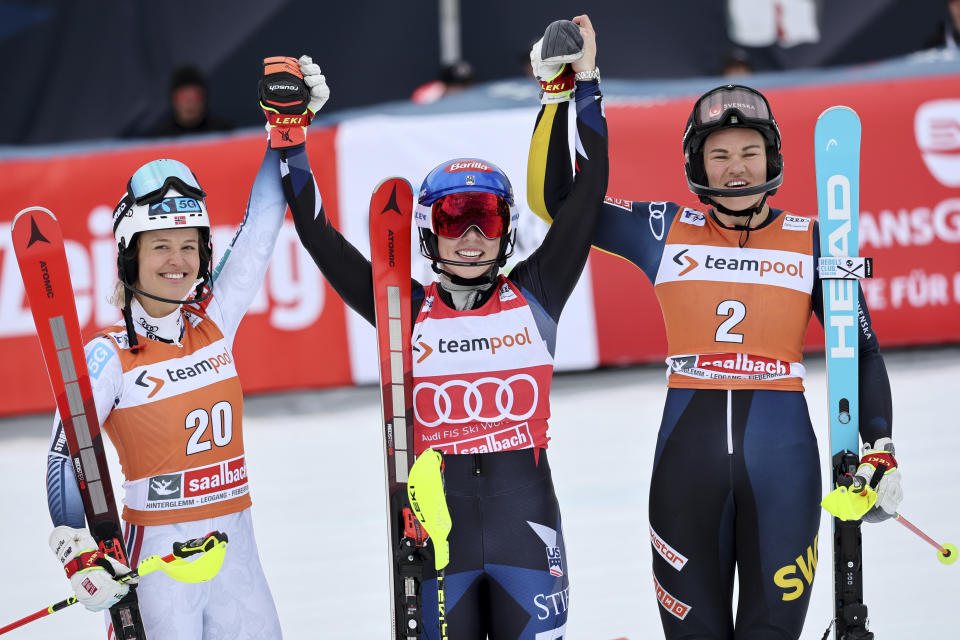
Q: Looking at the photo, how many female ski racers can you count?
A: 3